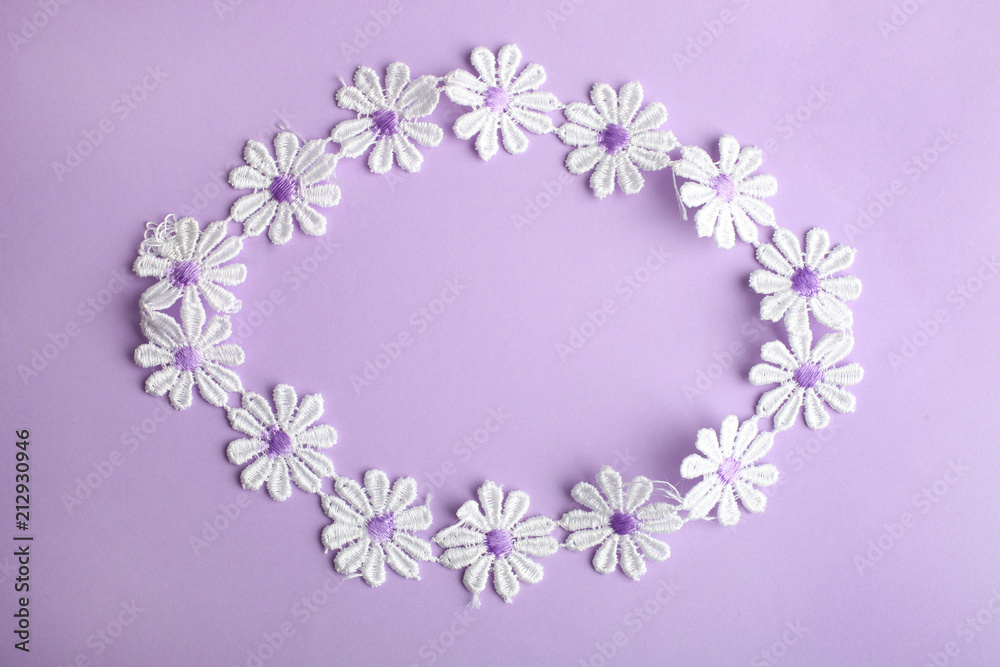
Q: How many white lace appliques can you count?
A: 14